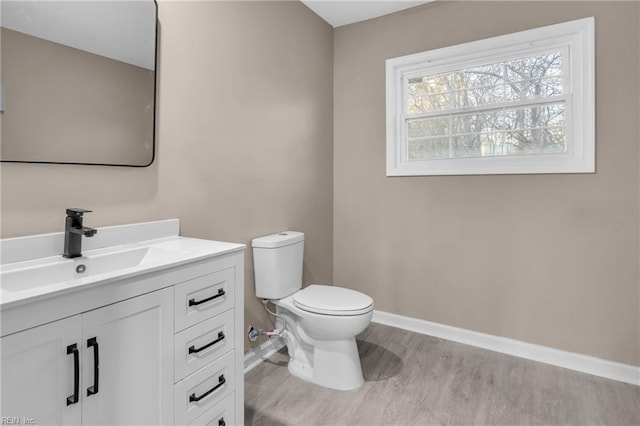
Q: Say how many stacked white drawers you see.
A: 4